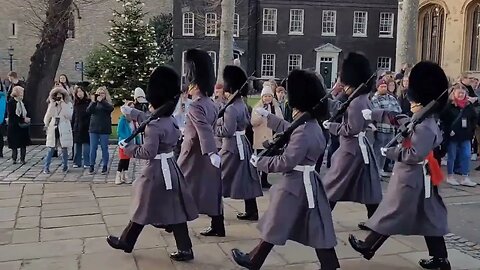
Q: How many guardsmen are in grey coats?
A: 6